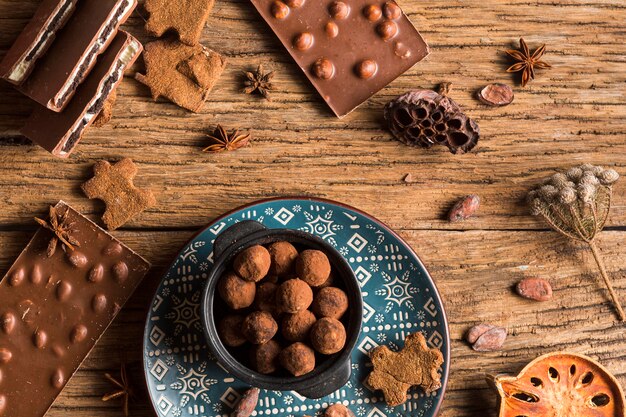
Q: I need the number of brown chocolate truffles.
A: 13